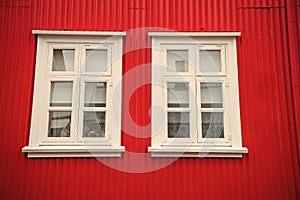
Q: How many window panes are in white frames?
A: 12